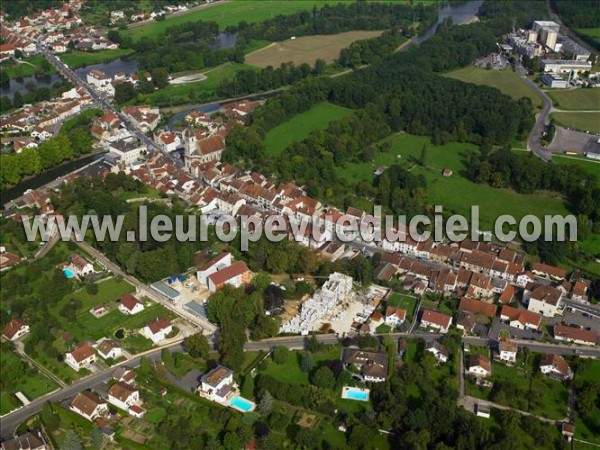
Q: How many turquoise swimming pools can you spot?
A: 3